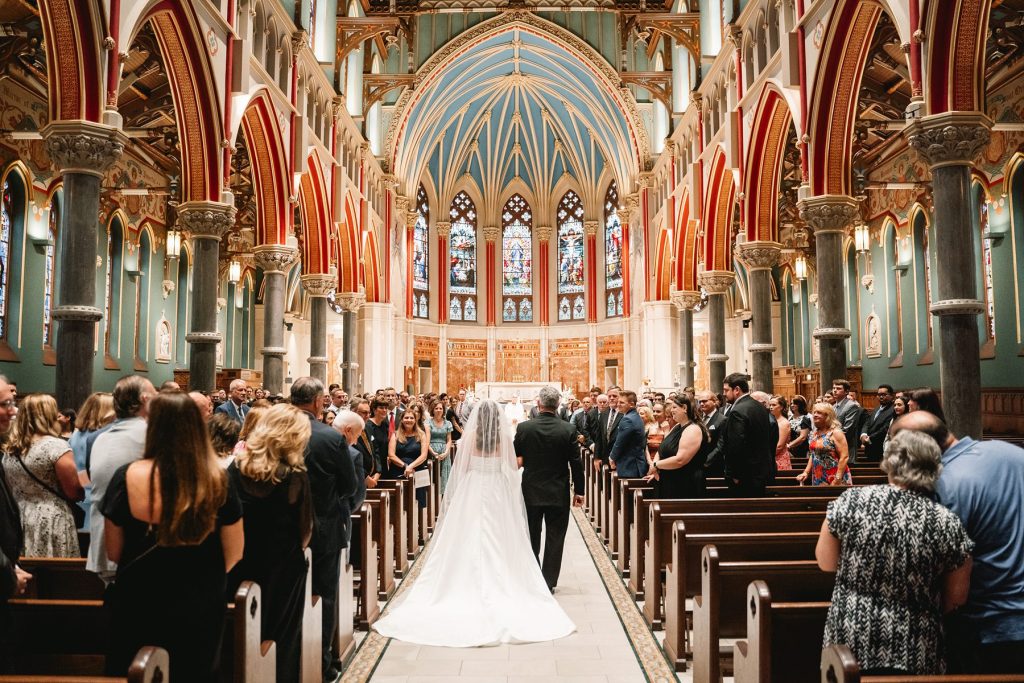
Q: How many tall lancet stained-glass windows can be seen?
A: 5